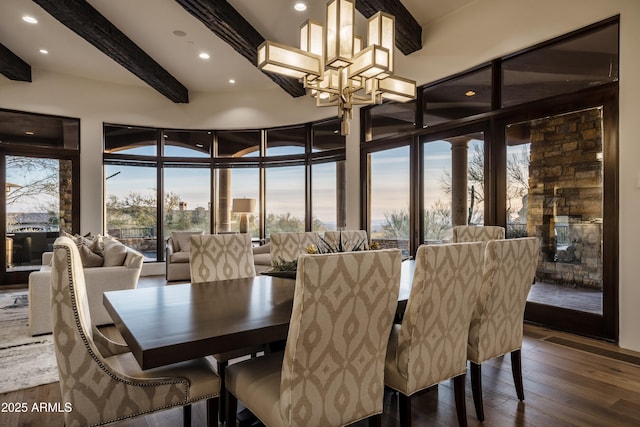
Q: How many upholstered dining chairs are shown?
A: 8